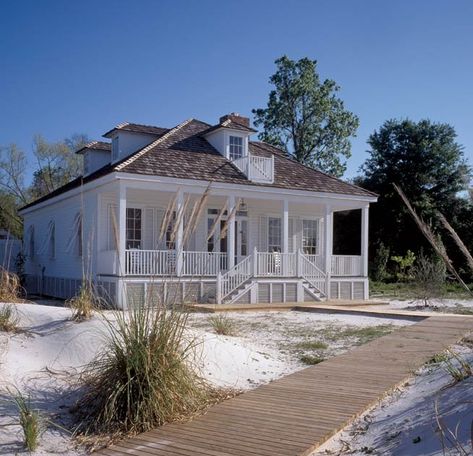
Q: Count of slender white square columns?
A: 6